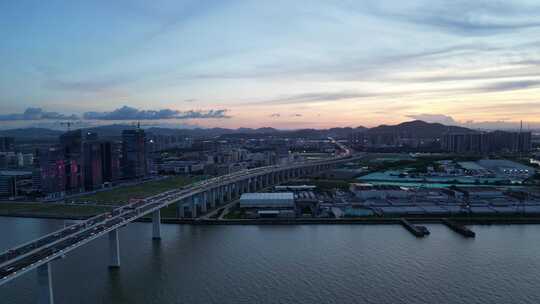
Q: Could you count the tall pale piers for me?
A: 3